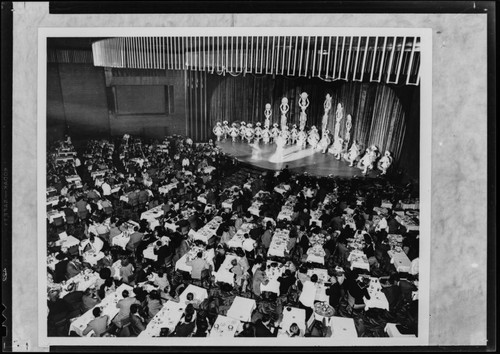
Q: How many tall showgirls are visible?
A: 6